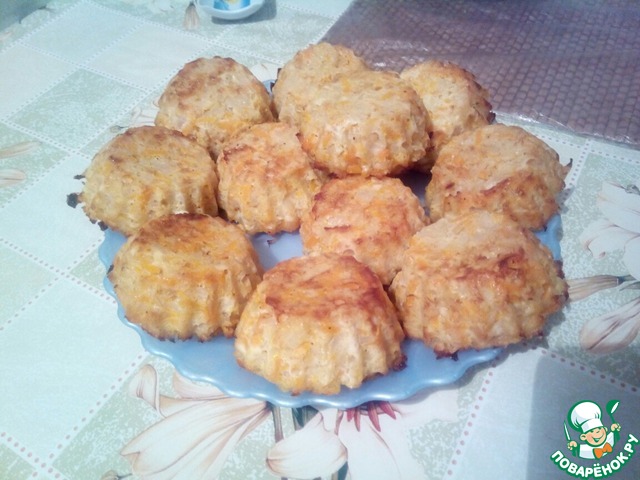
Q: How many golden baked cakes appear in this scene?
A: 11